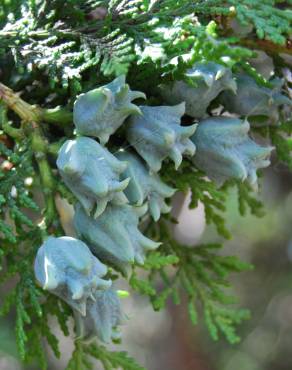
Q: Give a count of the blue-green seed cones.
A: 10